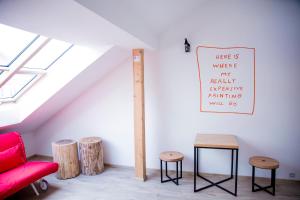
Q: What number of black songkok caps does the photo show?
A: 0